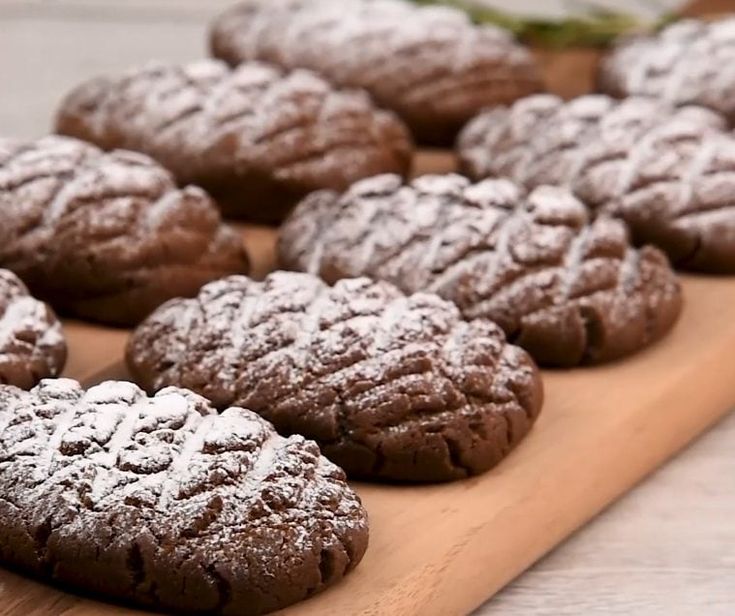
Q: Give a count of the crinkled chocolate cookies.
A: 9